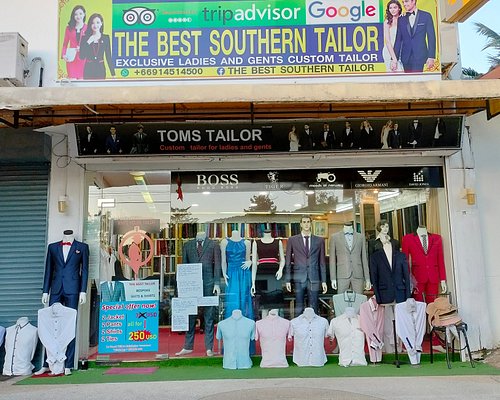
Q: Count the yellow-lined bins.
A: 0